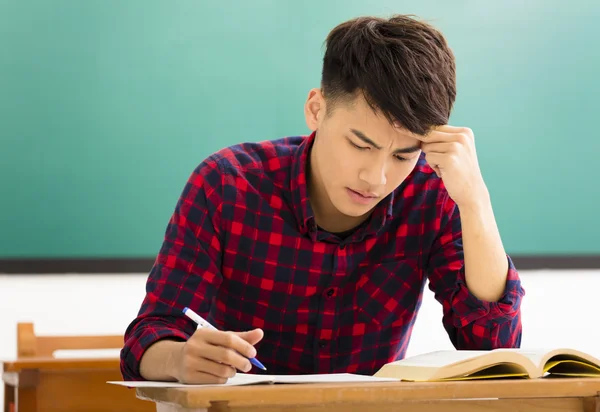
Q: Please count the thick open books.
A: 1